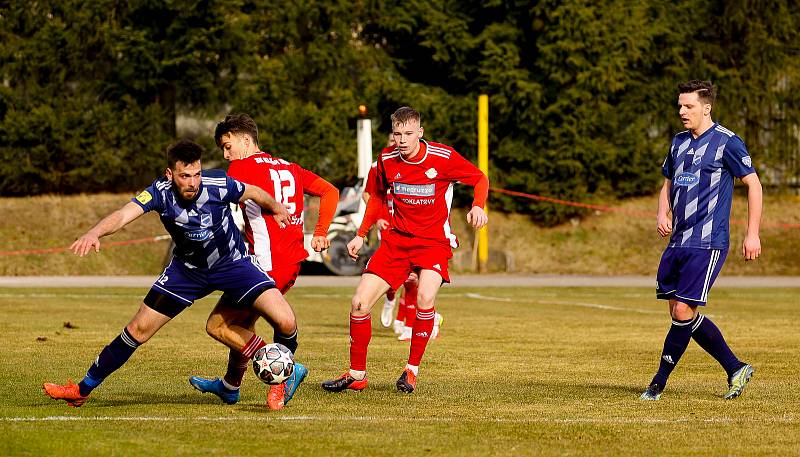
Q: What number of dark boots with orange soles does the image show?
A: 2